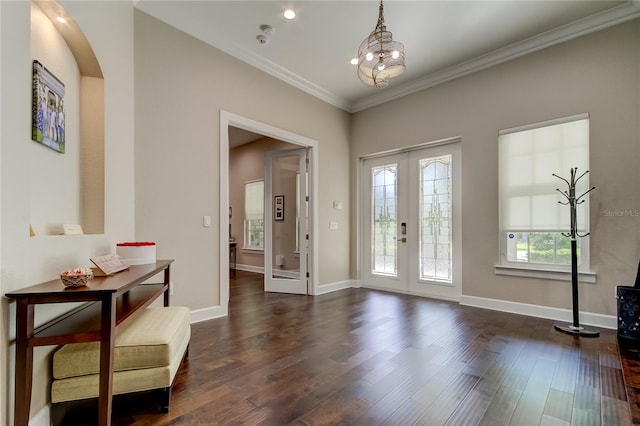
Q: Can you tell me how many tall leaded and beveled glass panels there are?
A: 2